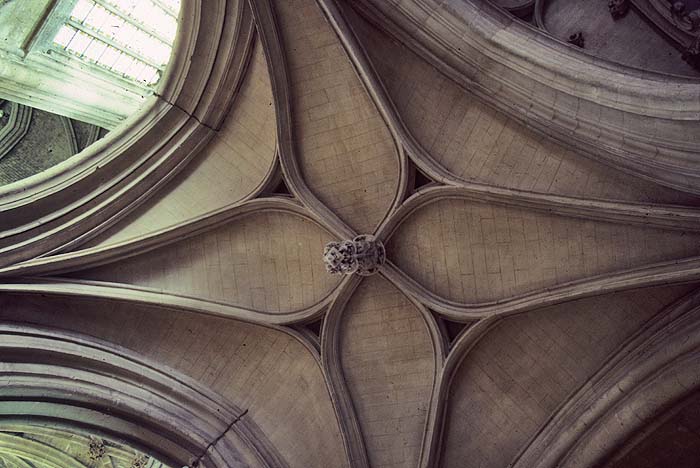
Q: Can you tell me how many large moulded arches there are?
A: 4